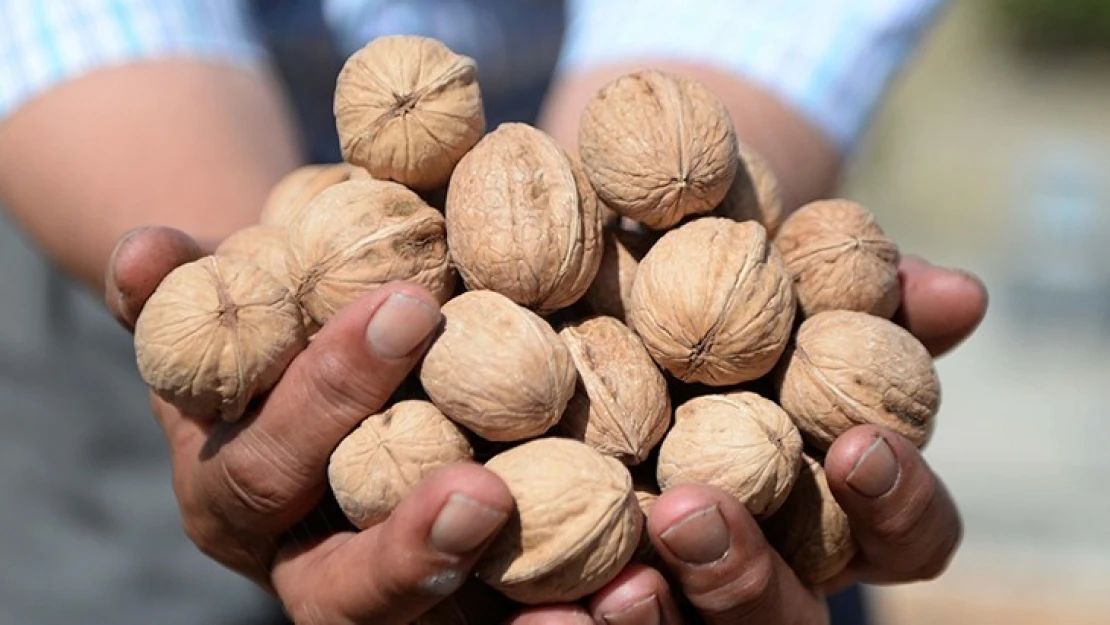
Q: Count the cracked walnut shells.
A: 0